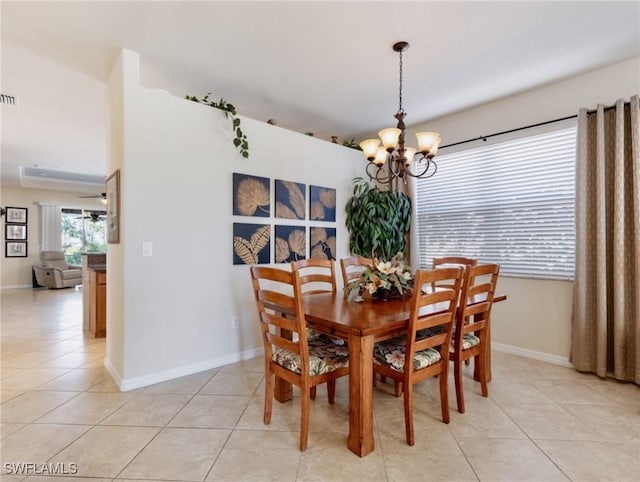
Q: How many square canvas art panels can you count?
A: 6